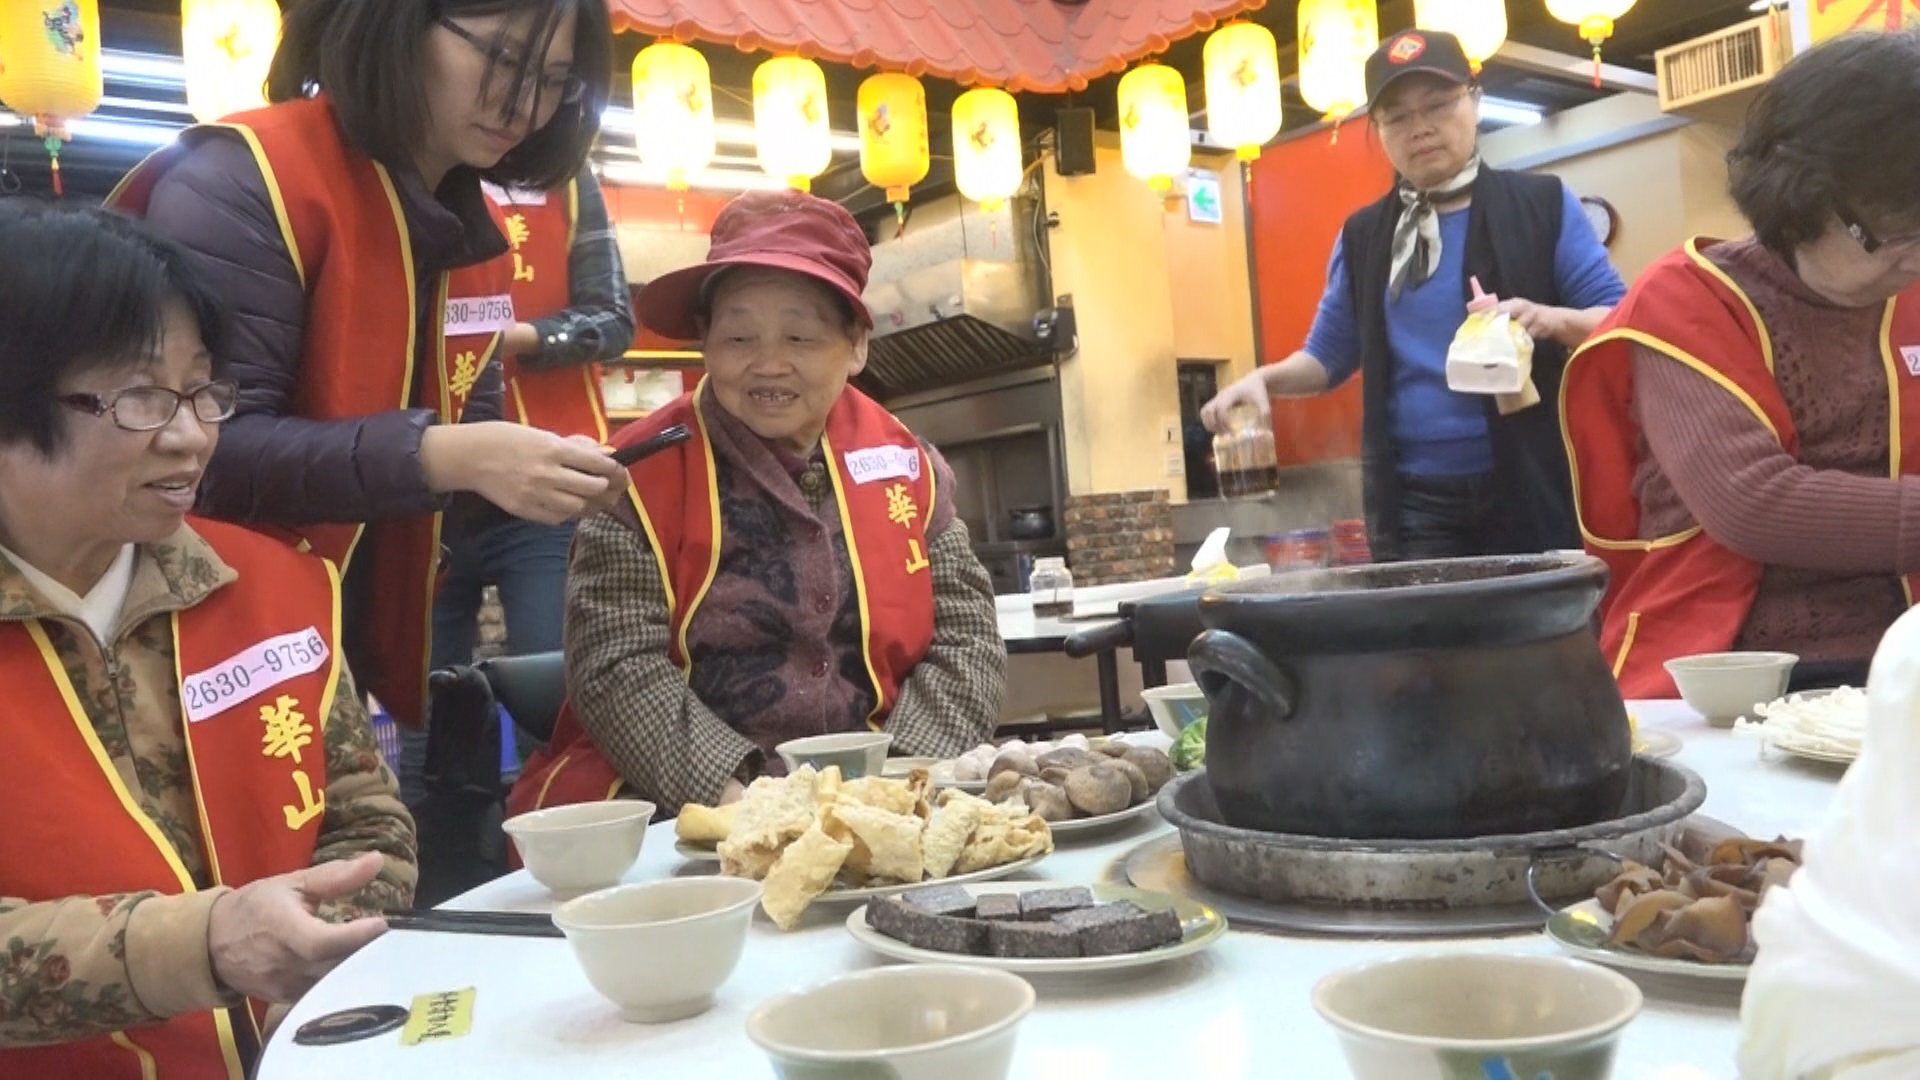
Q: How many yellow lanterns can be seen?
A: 11